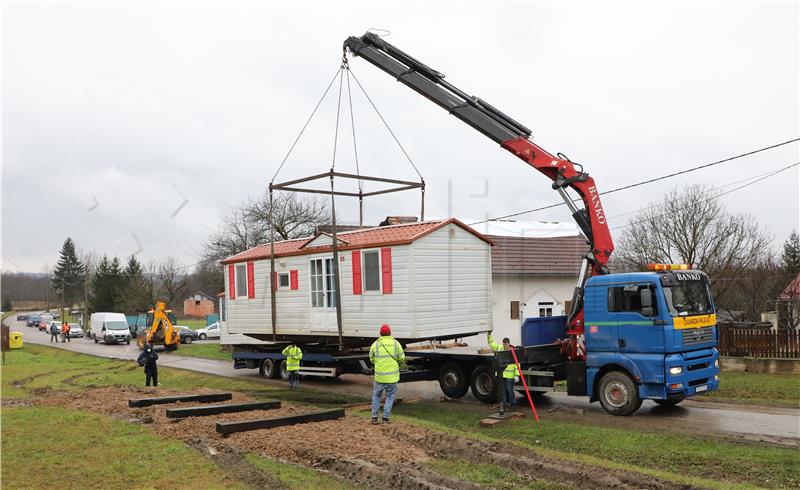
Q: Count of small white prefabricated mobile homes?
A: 1